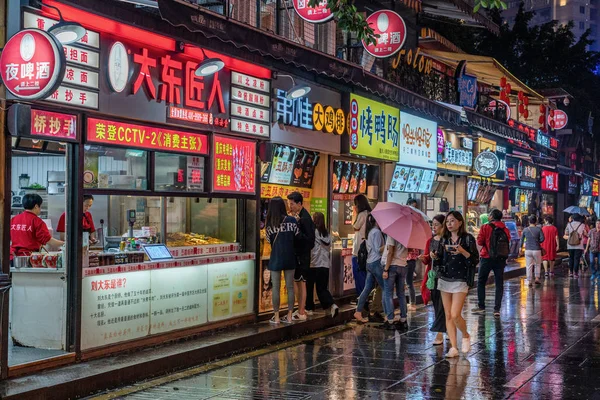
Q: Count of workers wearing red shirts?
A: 2